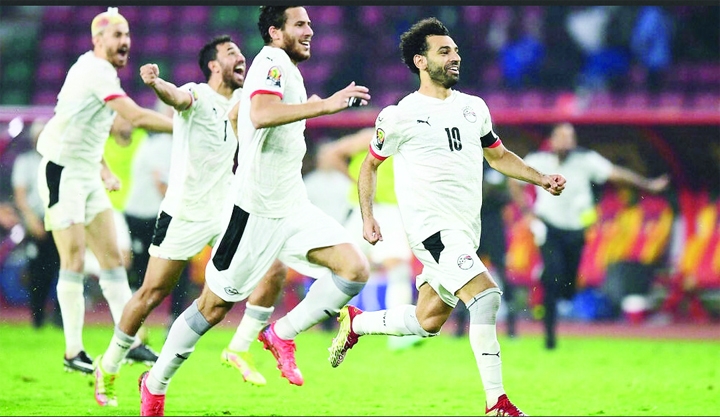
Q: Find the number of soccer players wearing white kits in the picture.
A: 4